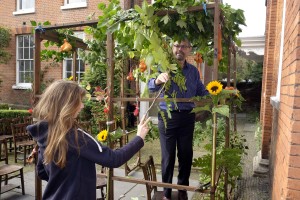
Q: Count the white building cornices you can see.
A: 1